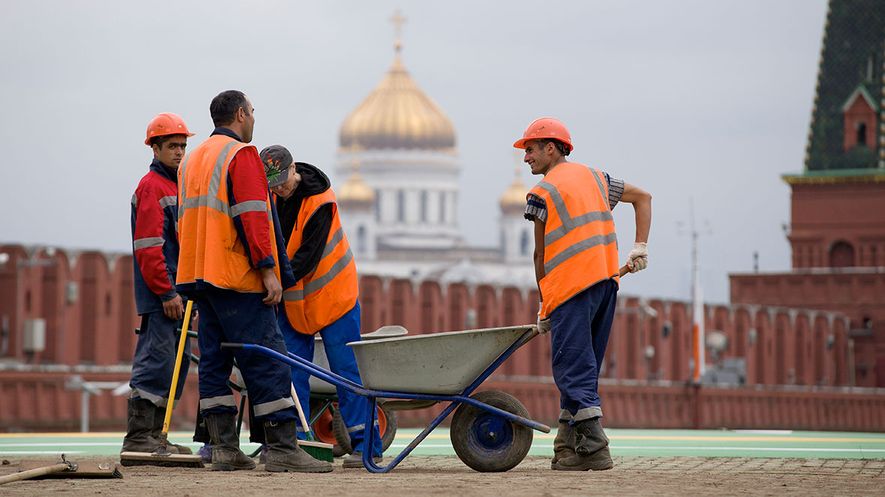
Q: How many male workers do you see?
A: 4